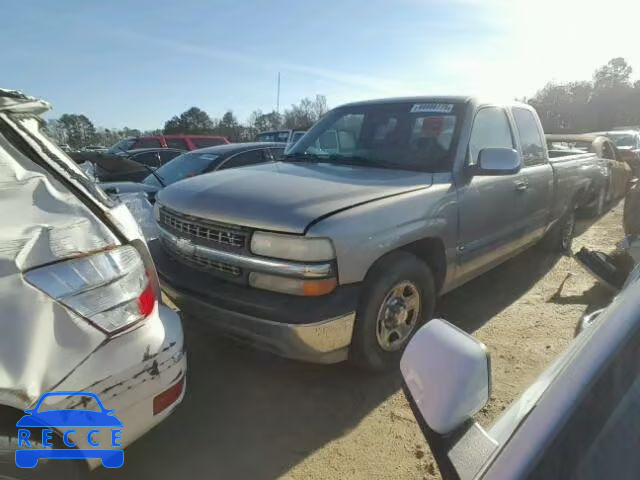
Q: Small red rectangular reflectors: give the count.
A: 1